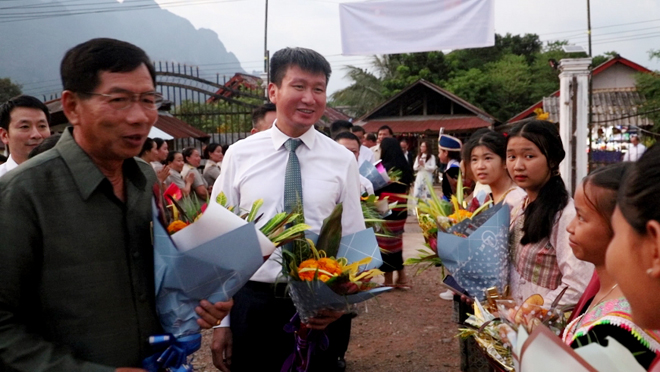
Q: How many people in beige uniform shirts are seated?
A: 0